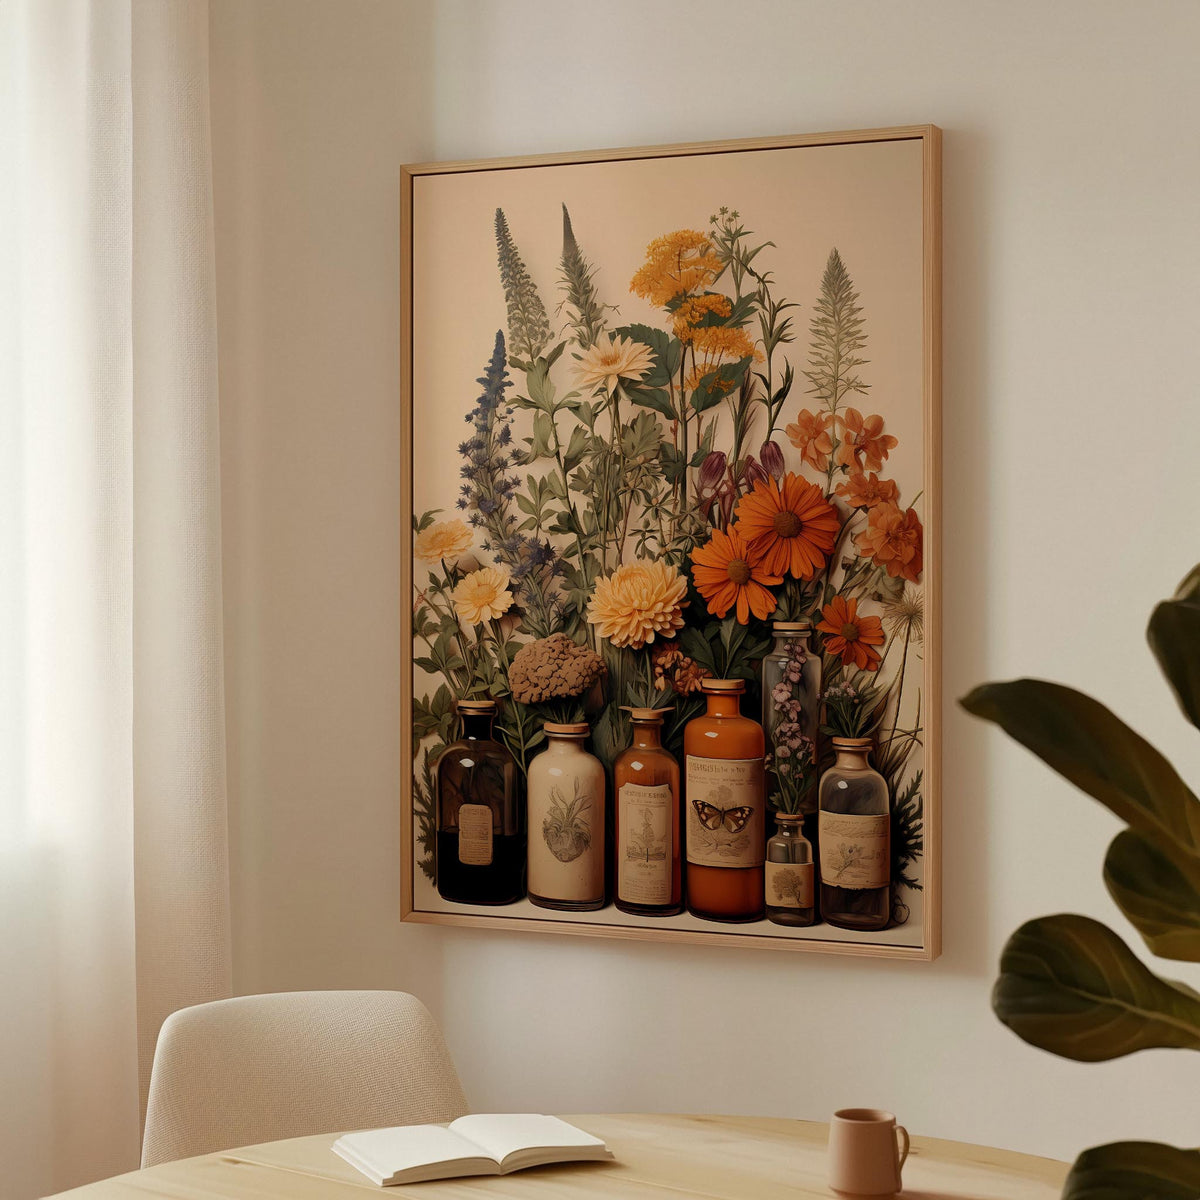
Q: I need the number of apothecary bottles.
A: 7